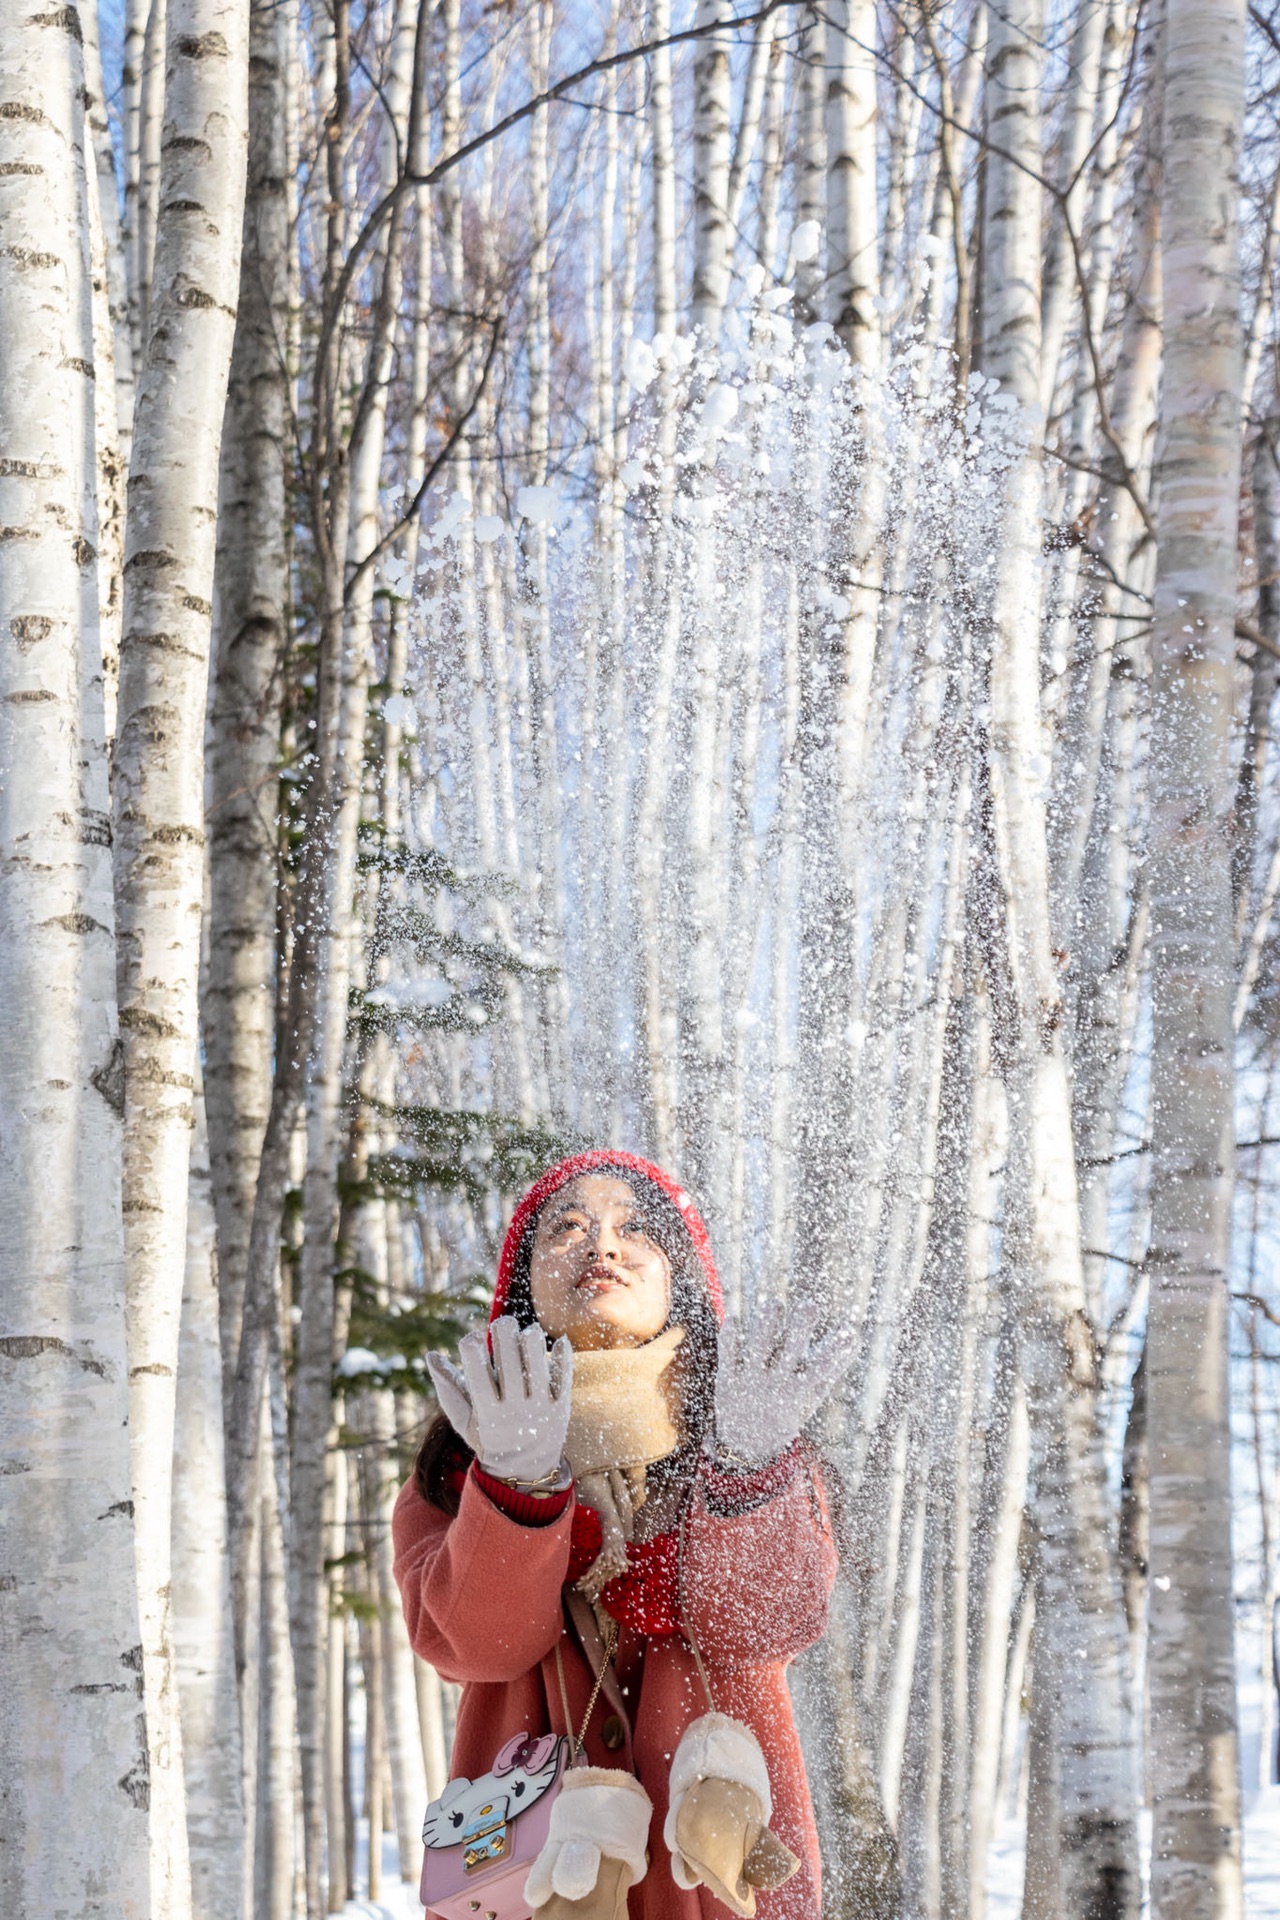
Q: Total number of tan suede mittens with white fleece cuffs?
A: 2